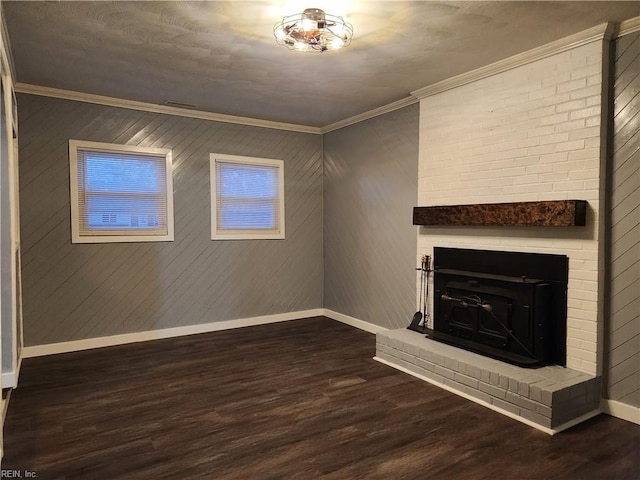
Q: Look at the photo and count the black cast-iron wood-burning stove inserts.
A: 1